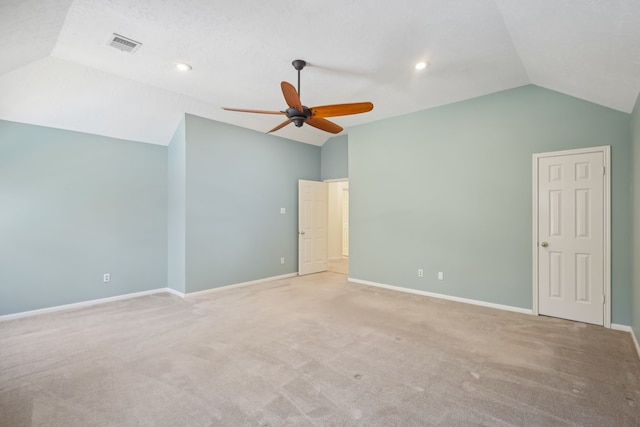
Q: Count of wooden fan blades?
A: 5